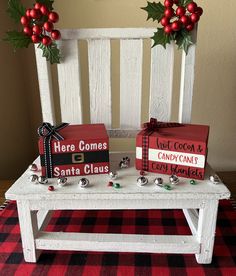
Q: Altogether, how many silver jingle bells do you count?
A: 11